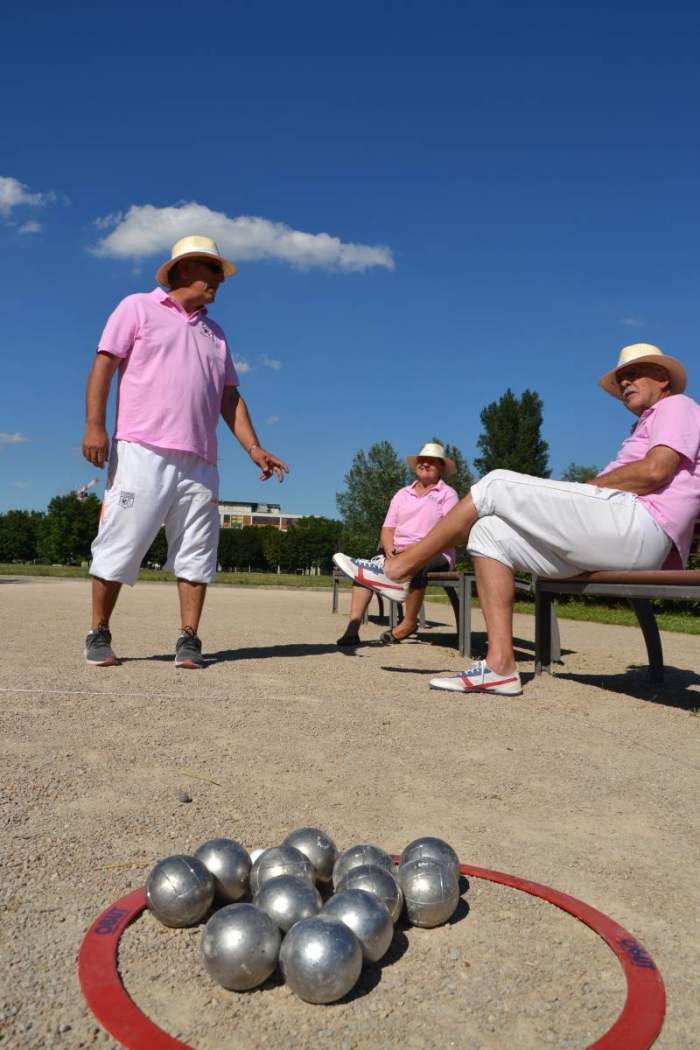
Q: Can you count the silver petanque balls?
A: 12